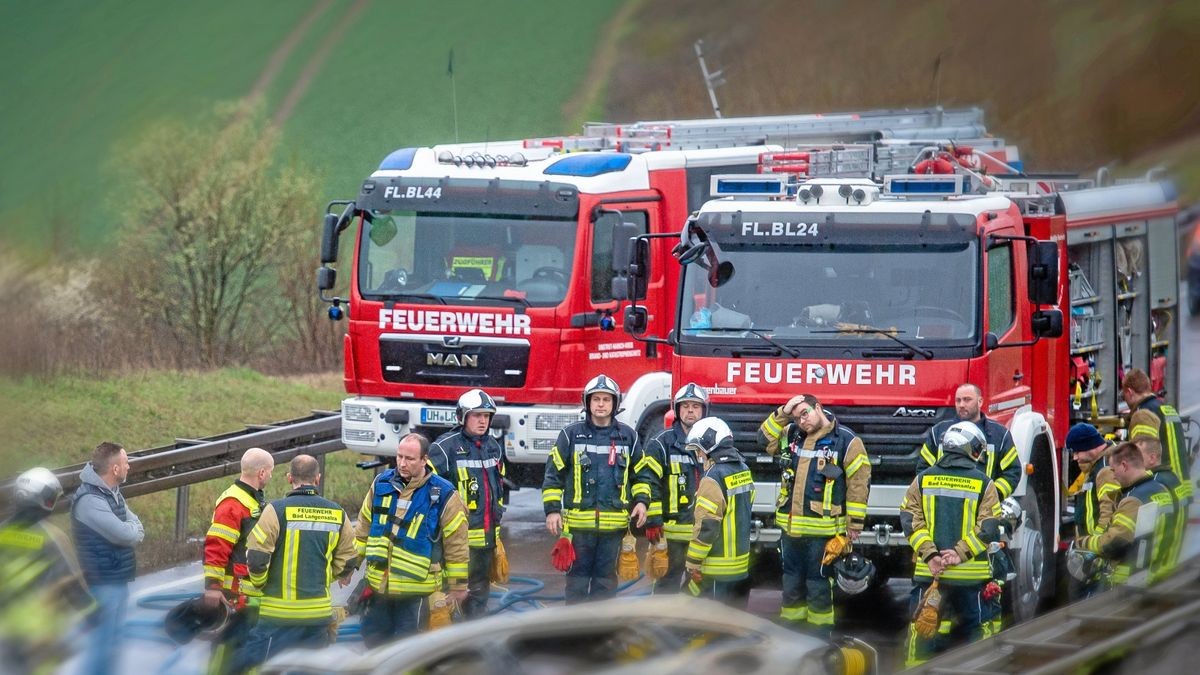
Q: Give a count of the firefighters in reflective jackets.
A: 15